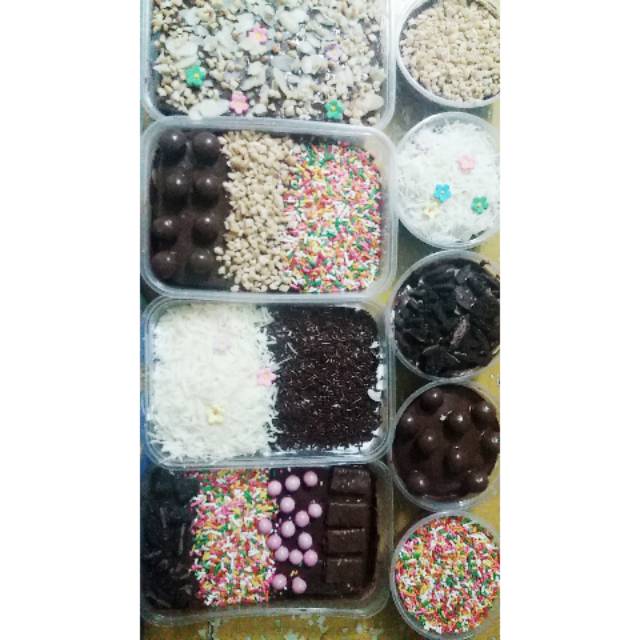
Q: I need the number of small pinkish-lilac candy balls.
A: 15